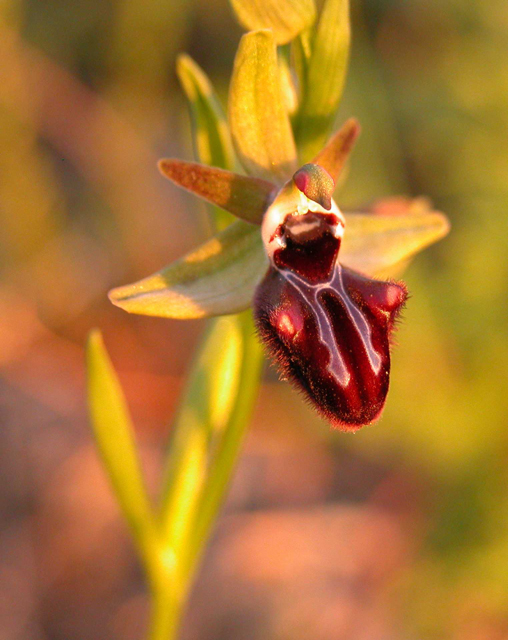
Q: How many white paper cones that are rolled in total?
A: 0